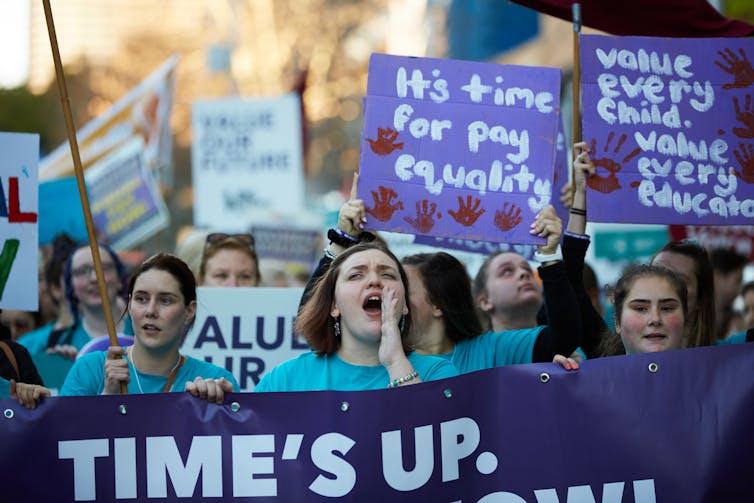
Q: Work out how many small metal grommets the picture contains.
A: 7